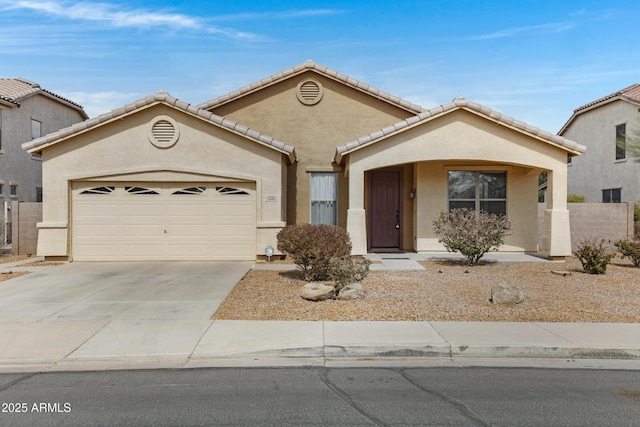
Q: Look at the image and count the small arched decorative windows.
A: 4